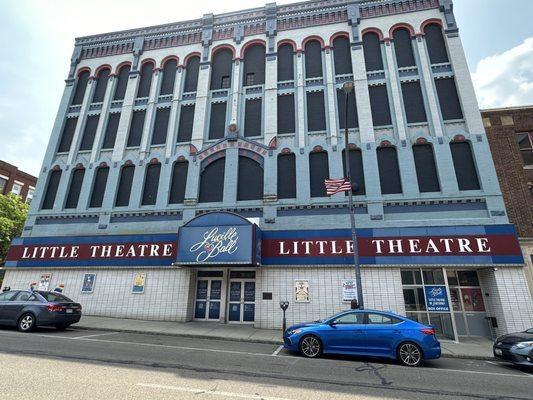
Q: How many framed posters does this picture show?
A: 5